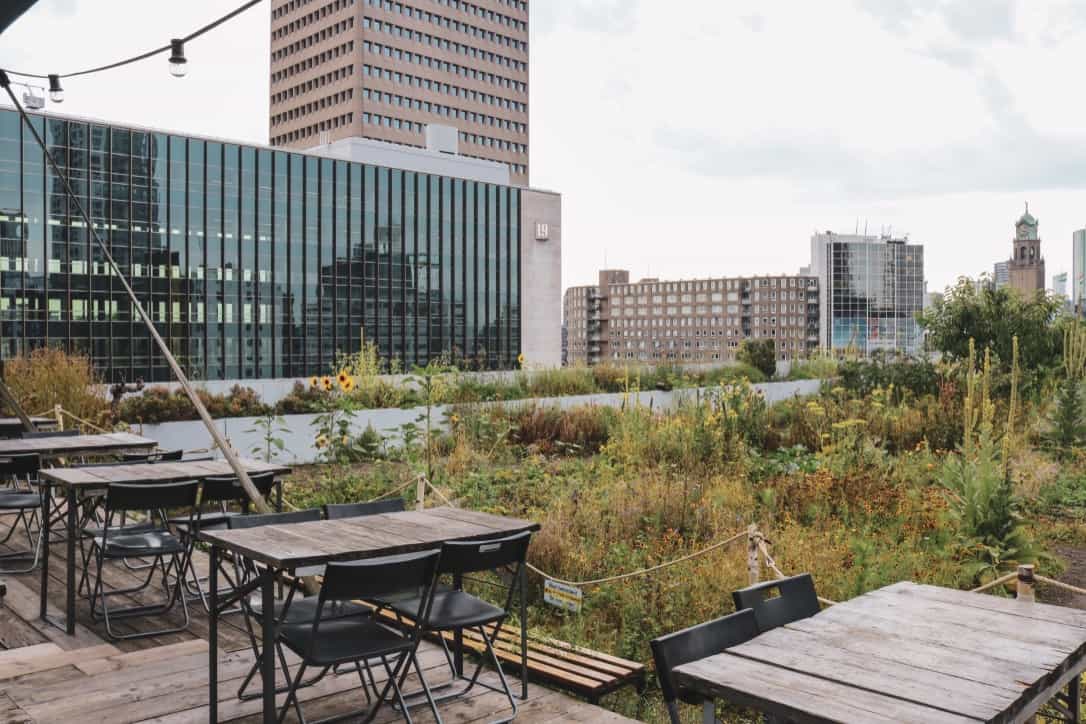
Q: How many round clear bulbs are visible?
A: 2